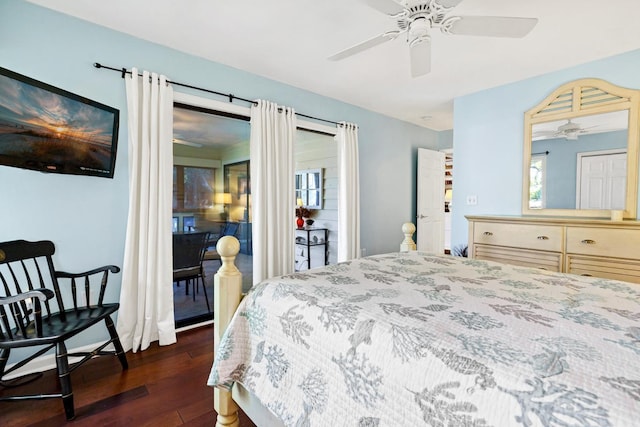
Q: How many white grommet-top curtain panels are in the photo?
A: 3